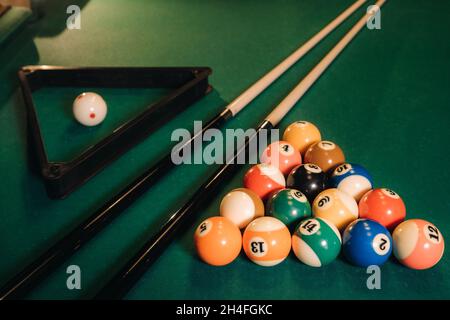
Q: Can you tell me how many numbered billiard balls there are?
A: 15